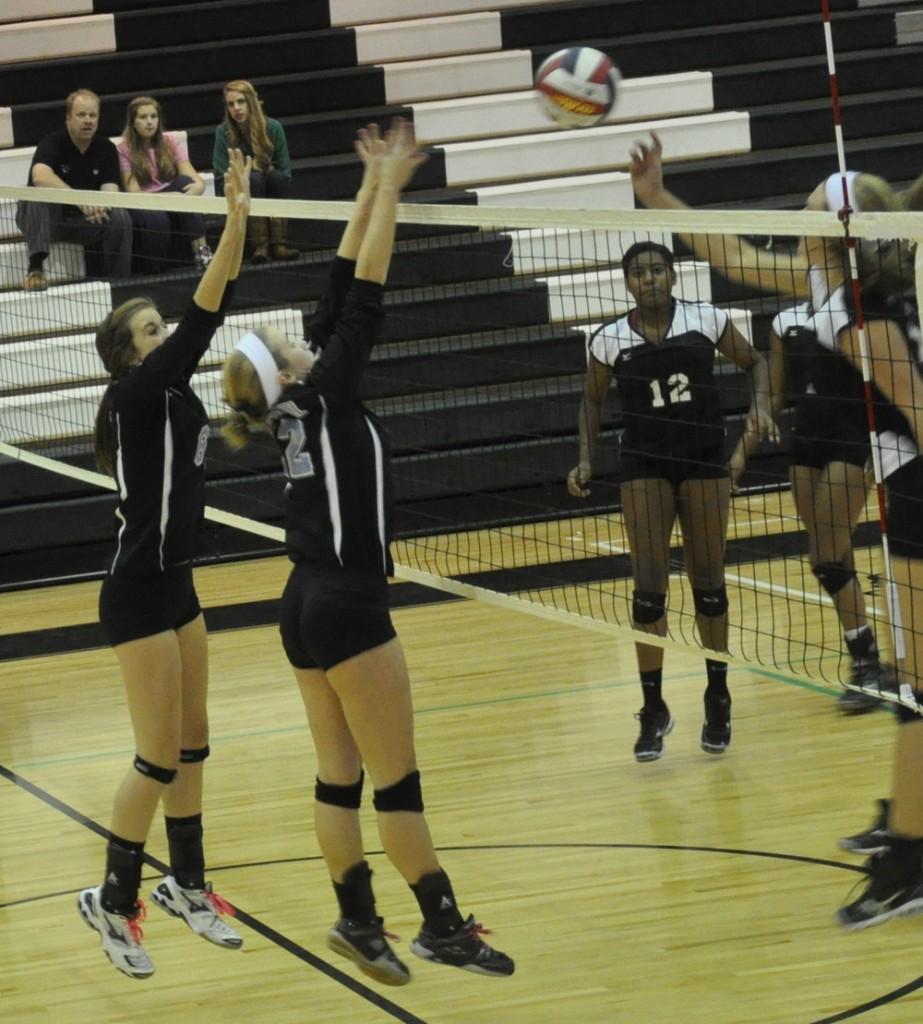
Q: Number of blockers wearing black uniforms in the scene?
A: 2